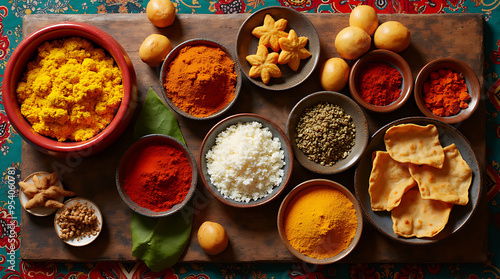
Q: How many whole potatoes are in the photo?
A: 7